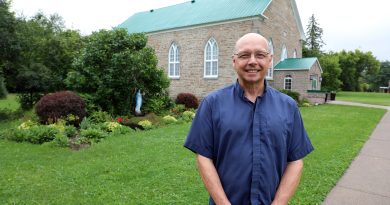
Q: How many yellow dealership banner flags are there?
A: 0